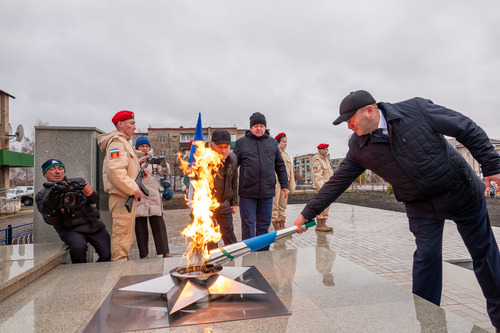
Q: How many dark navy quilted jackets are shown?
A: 1